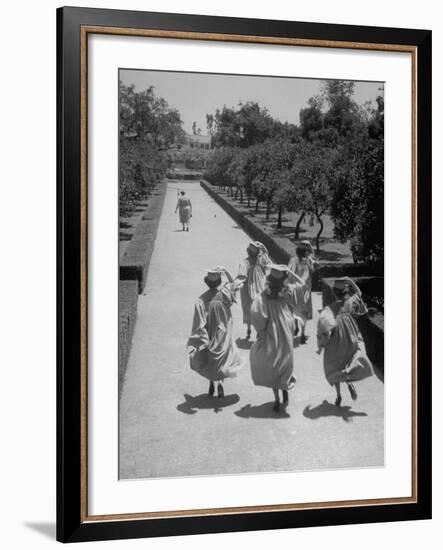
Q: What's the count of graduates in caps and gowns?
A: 5